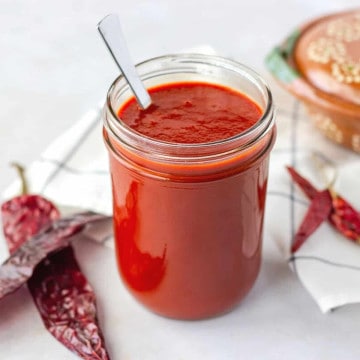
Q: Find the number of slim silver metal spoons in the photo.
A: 1